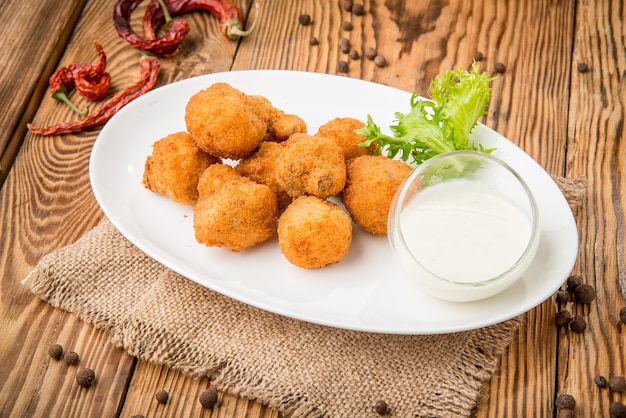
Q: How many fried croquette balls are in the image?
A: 9